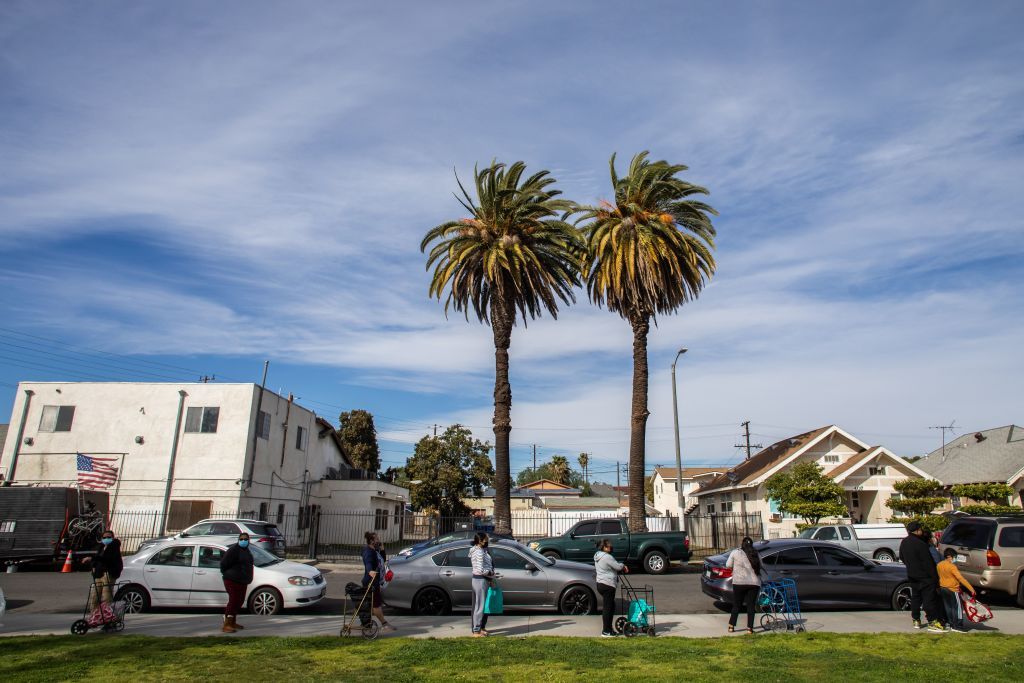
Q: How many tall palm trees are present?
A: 2